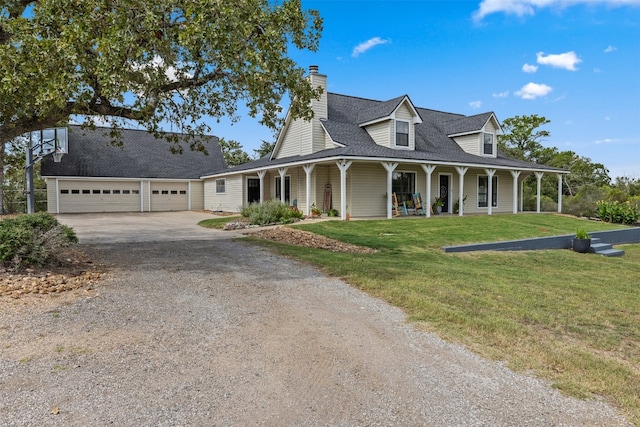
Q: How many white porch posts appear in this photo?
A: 11